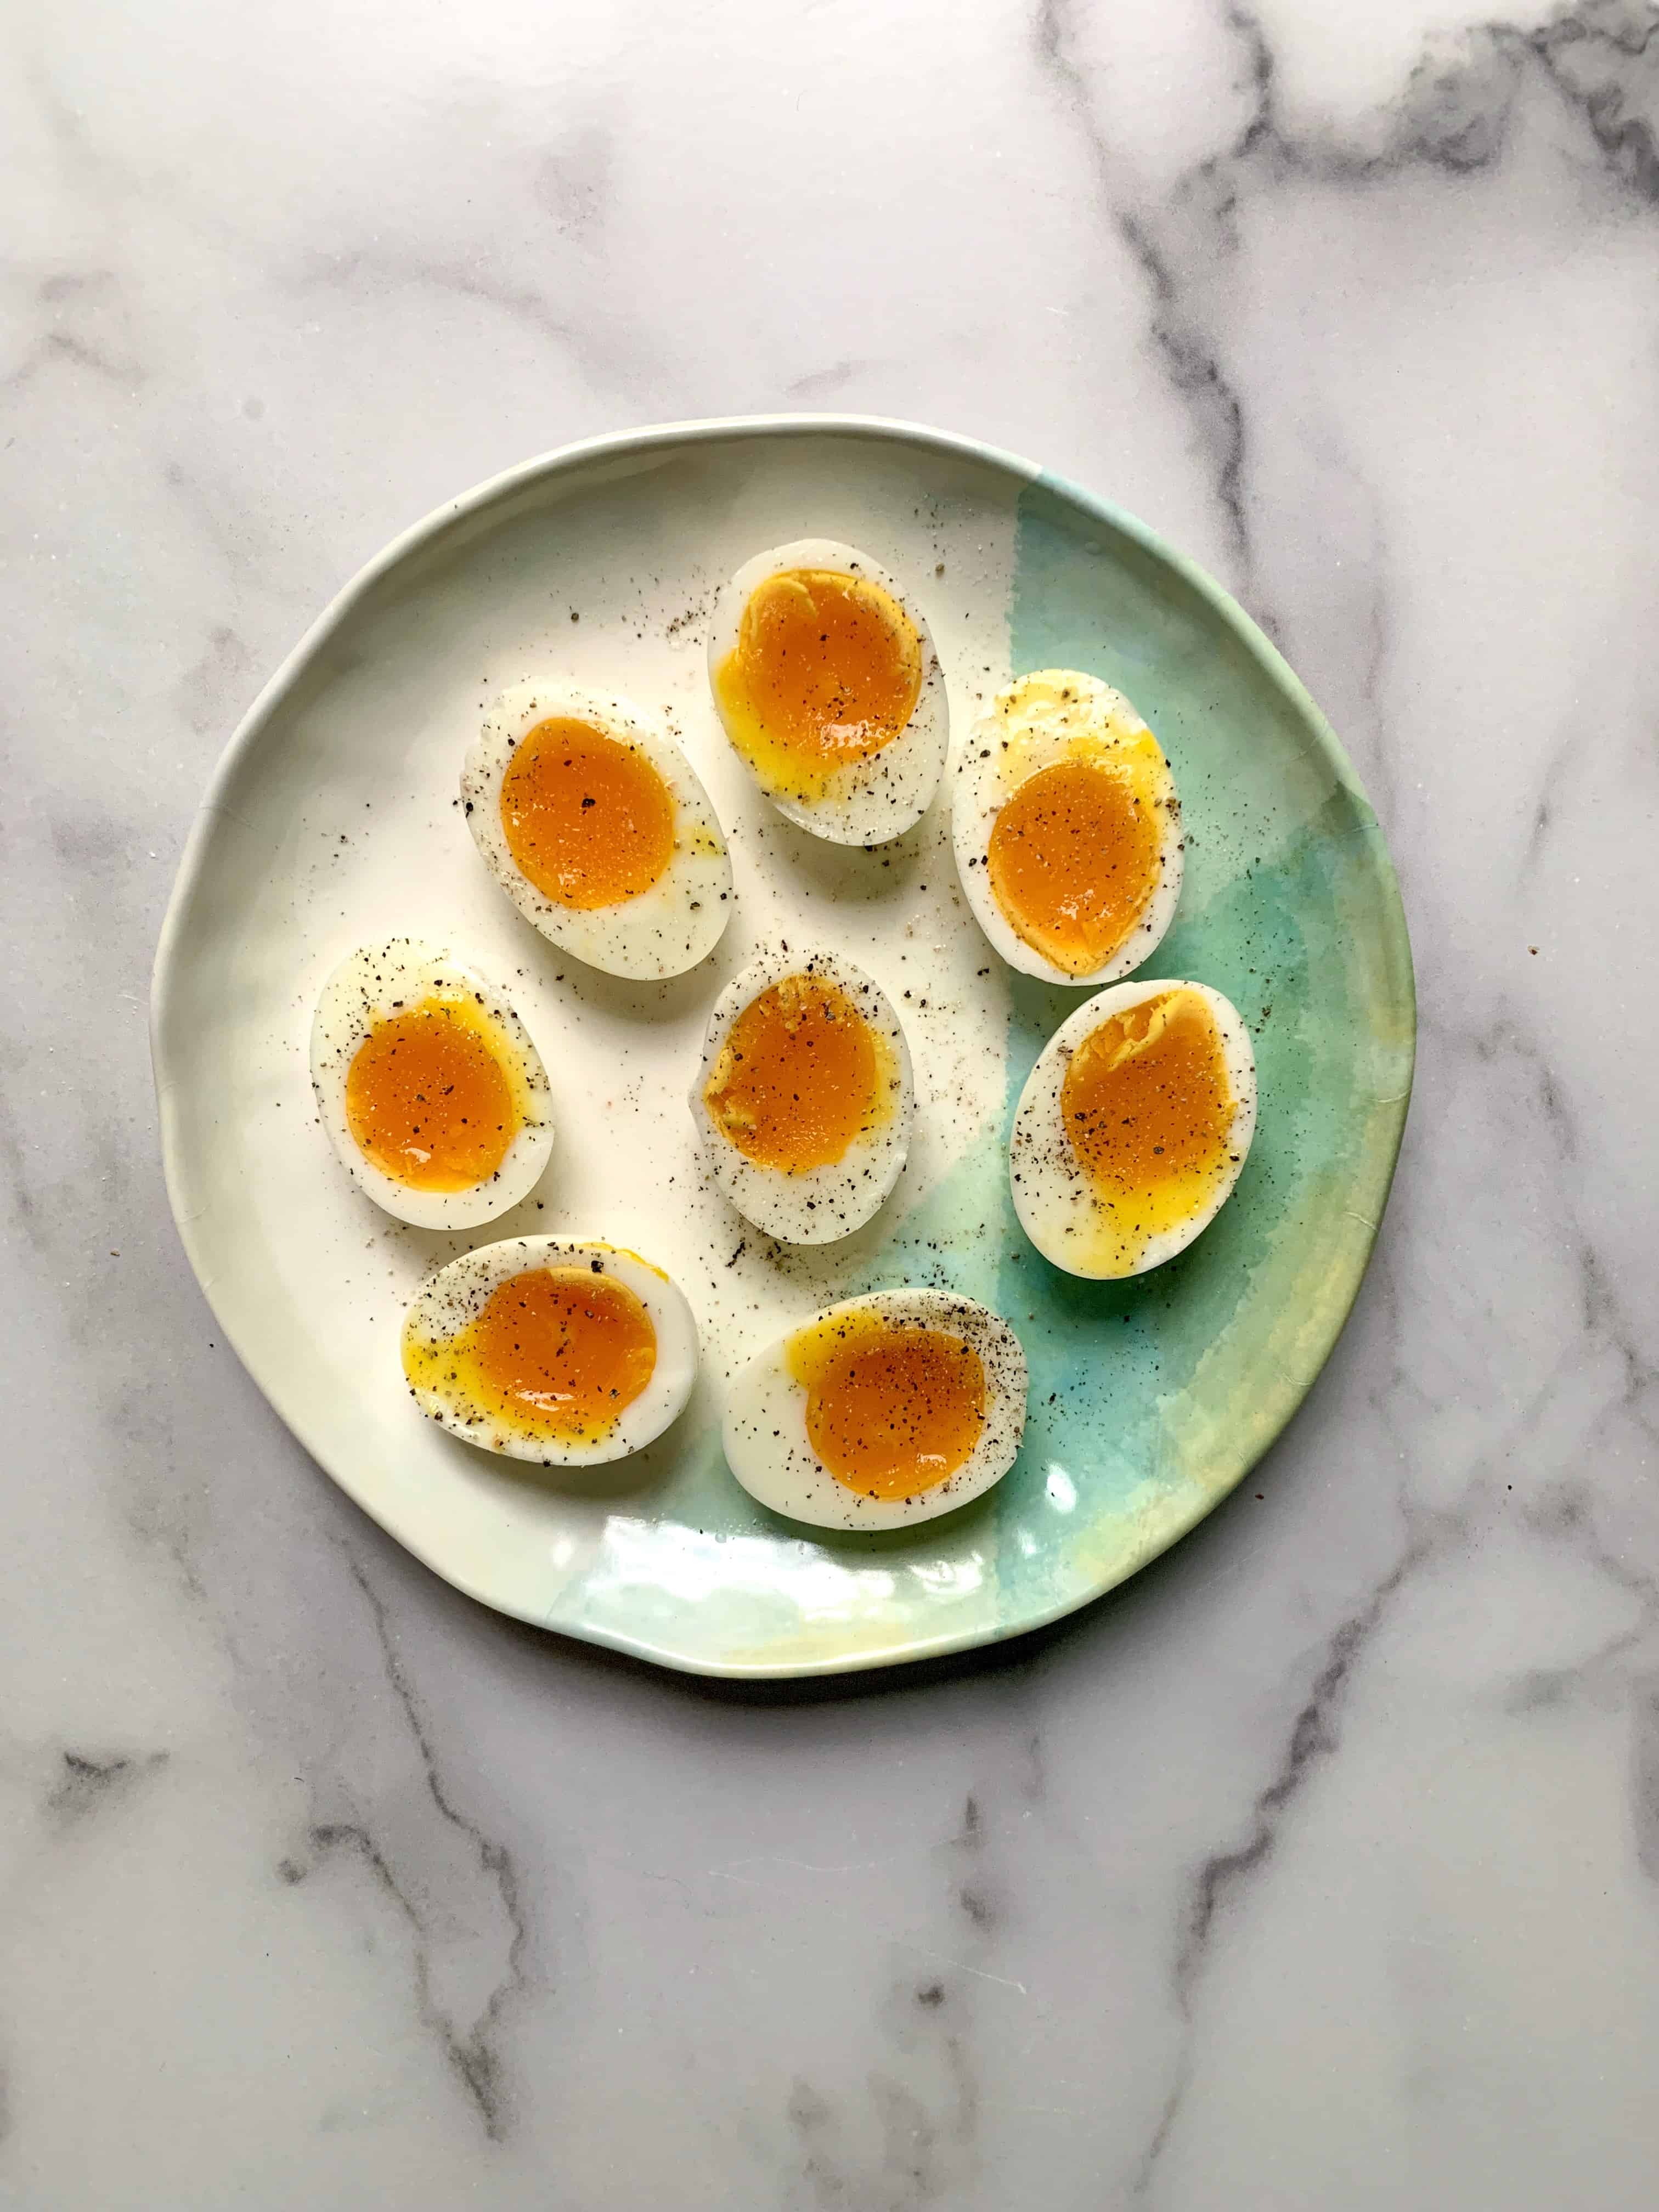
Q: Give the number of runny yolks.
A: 8